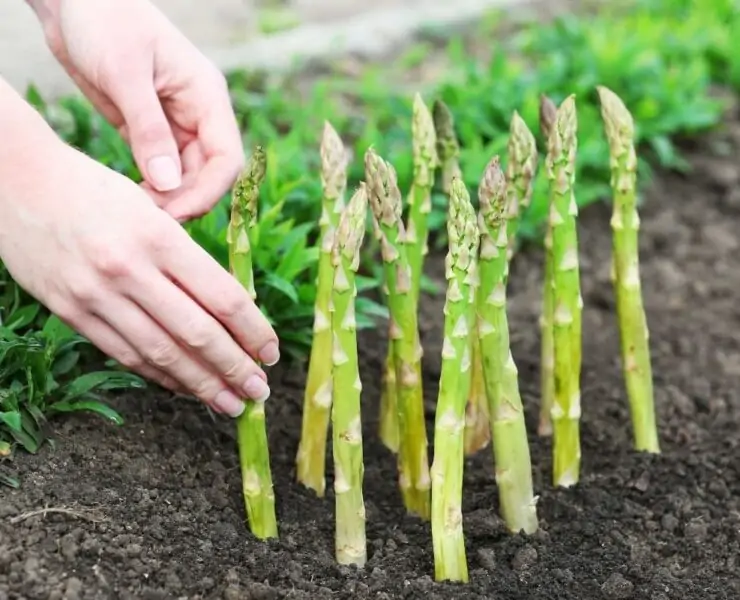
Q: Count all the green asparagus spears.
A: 12